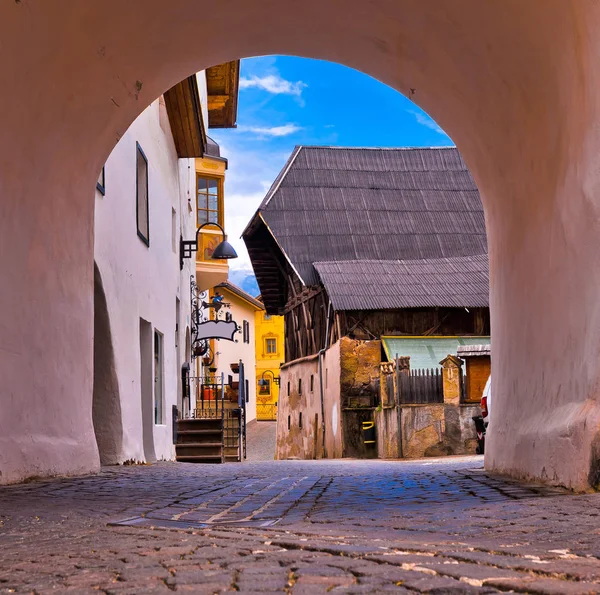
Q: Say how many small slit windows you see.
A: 5